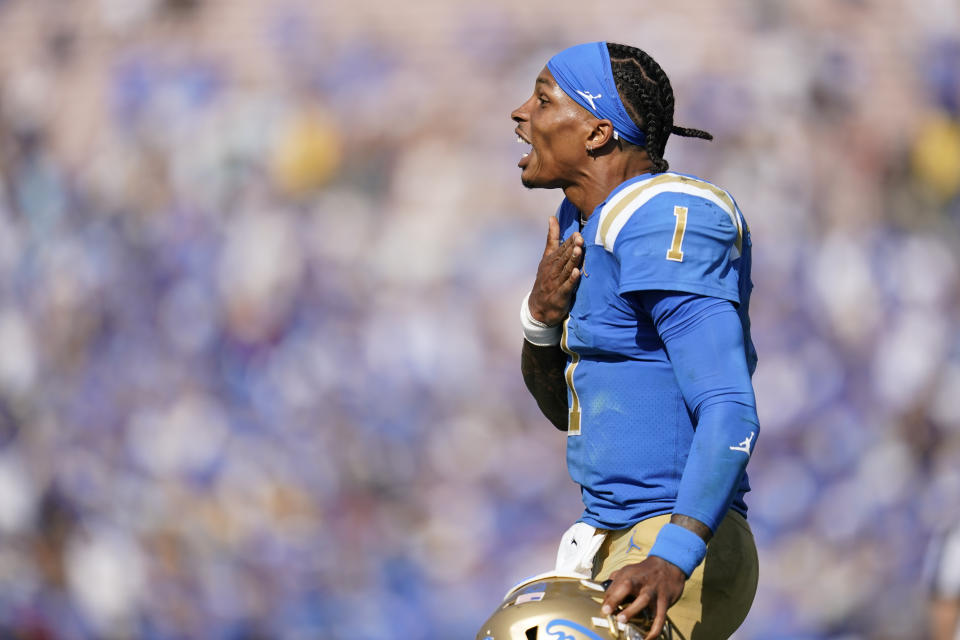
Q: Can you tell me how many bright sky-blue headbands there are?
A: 1